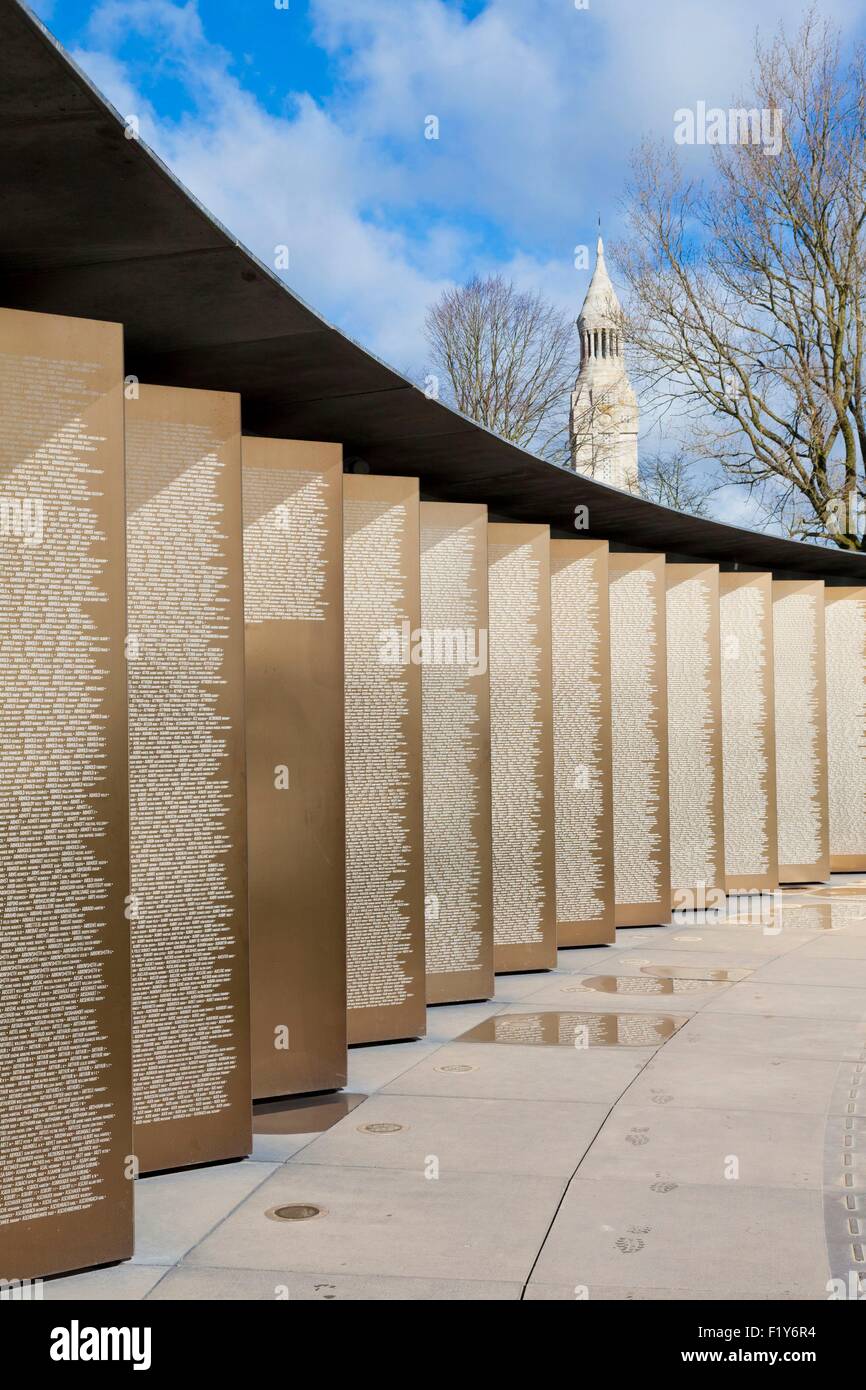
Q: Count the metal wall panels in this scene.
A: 12